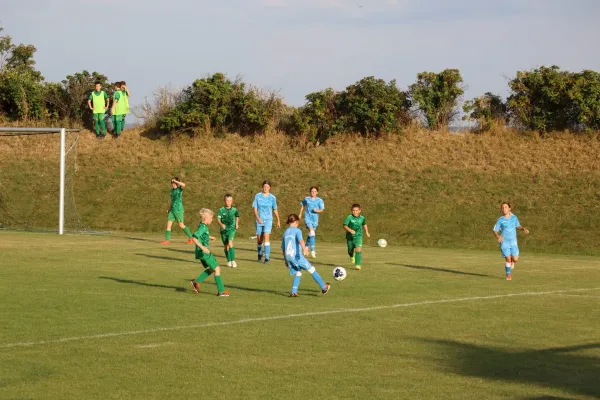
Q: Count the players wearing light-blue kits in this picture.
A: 4